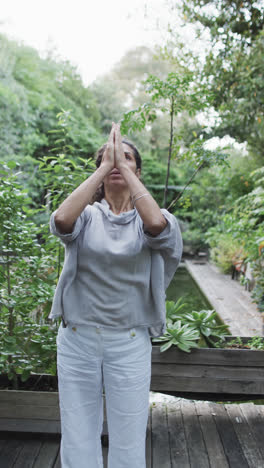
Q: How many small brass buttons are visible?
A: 2